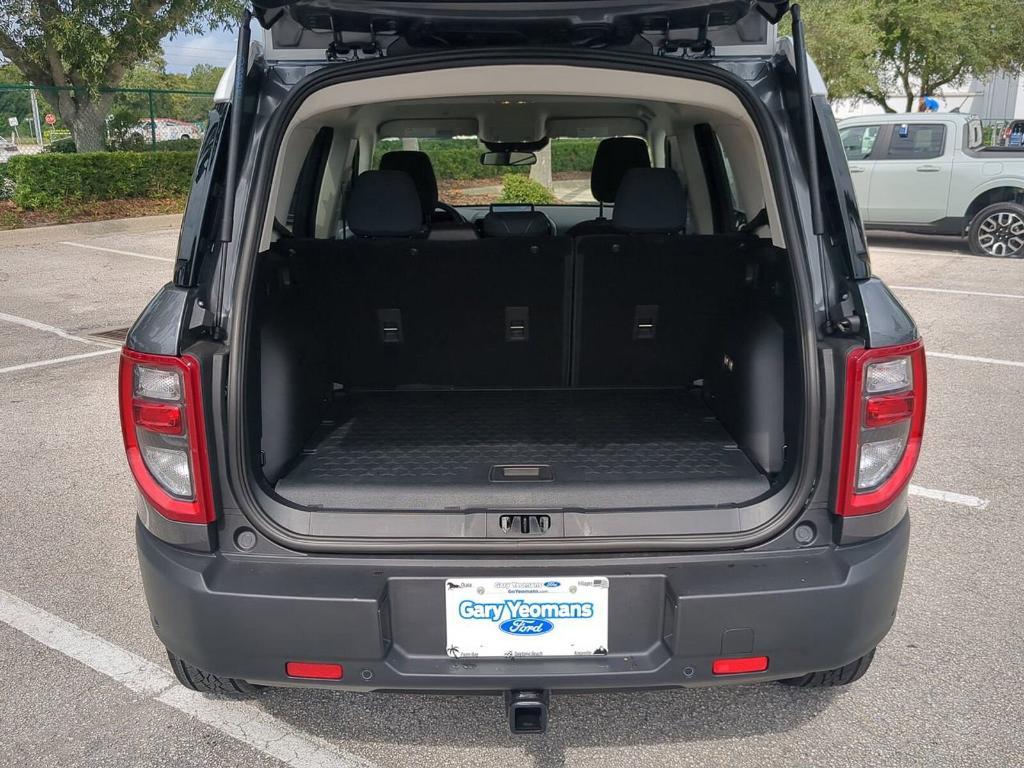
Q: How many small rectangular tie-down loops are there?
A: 3